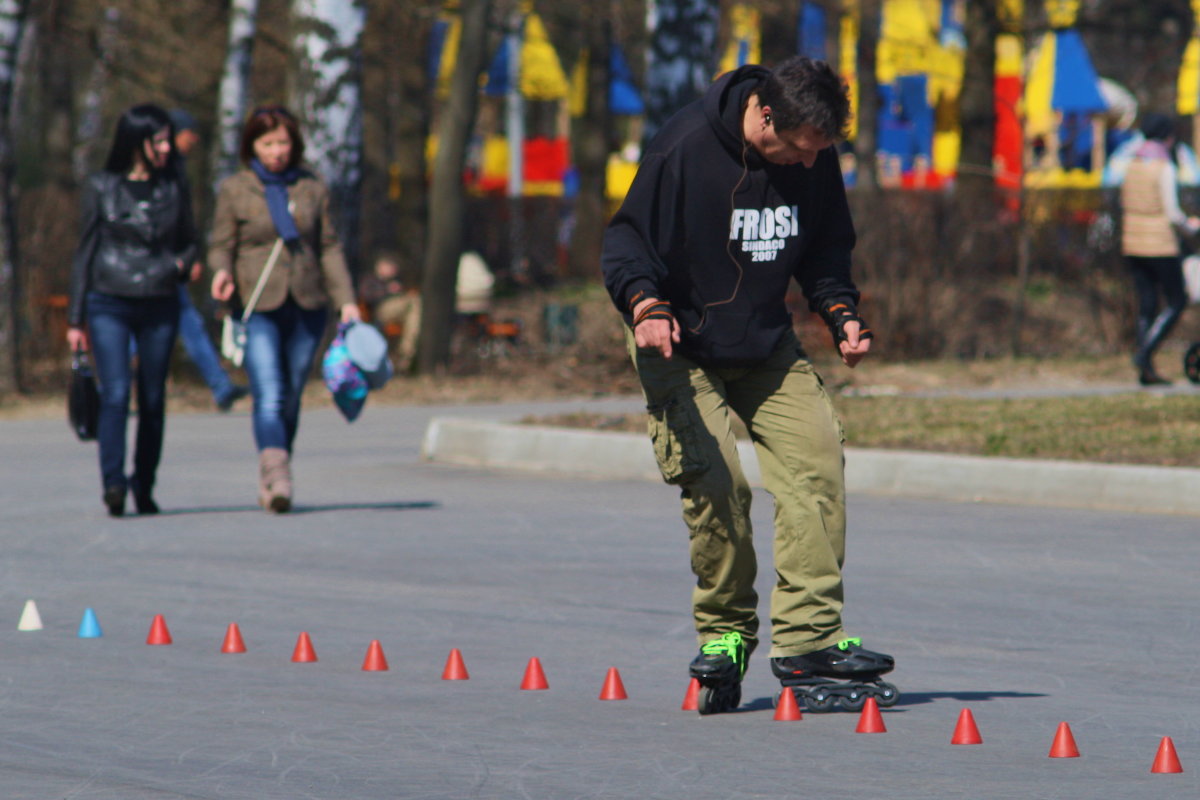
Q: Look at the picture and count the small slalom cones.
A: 15